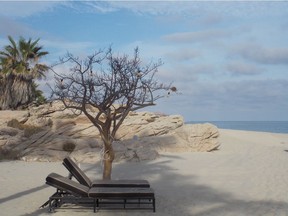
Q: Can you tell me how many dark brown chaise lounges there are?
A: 2